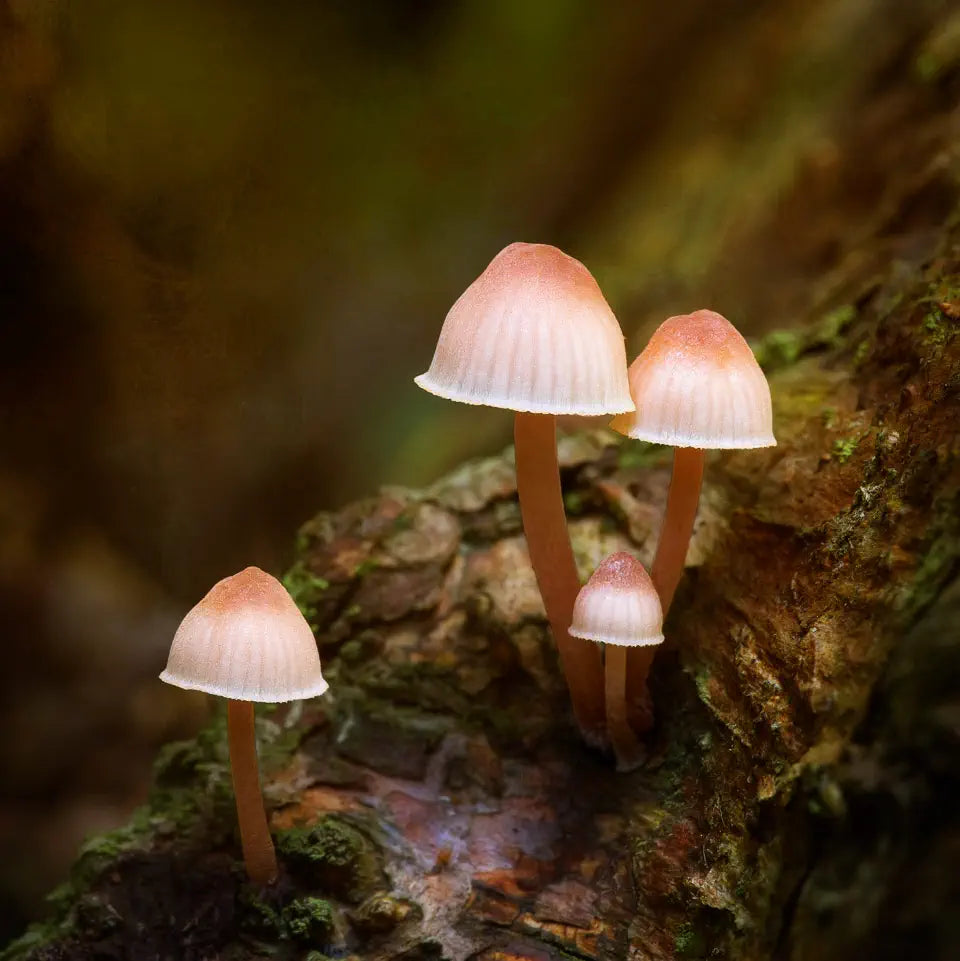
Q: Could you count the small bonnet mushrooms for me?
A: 4